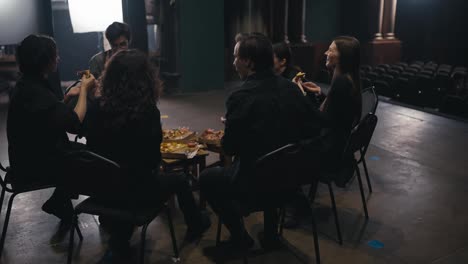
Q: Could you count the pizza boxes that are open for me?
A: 3